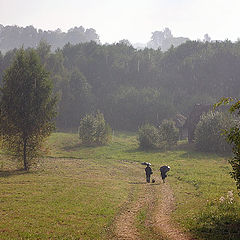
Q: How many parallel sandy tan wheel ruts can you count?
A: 2